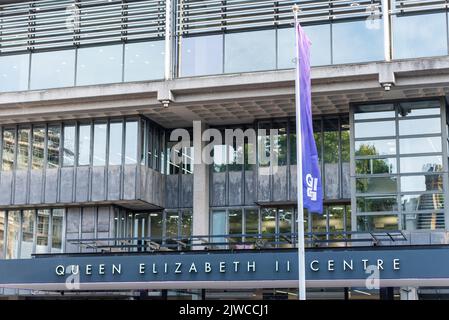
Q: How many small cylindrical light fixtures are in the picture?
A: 2